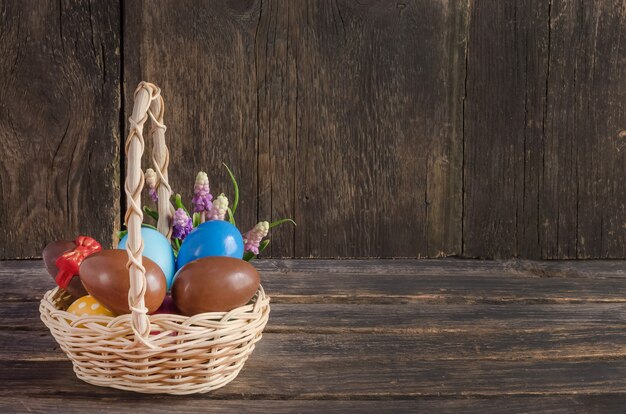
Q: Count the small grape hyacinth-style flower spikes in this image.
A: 5